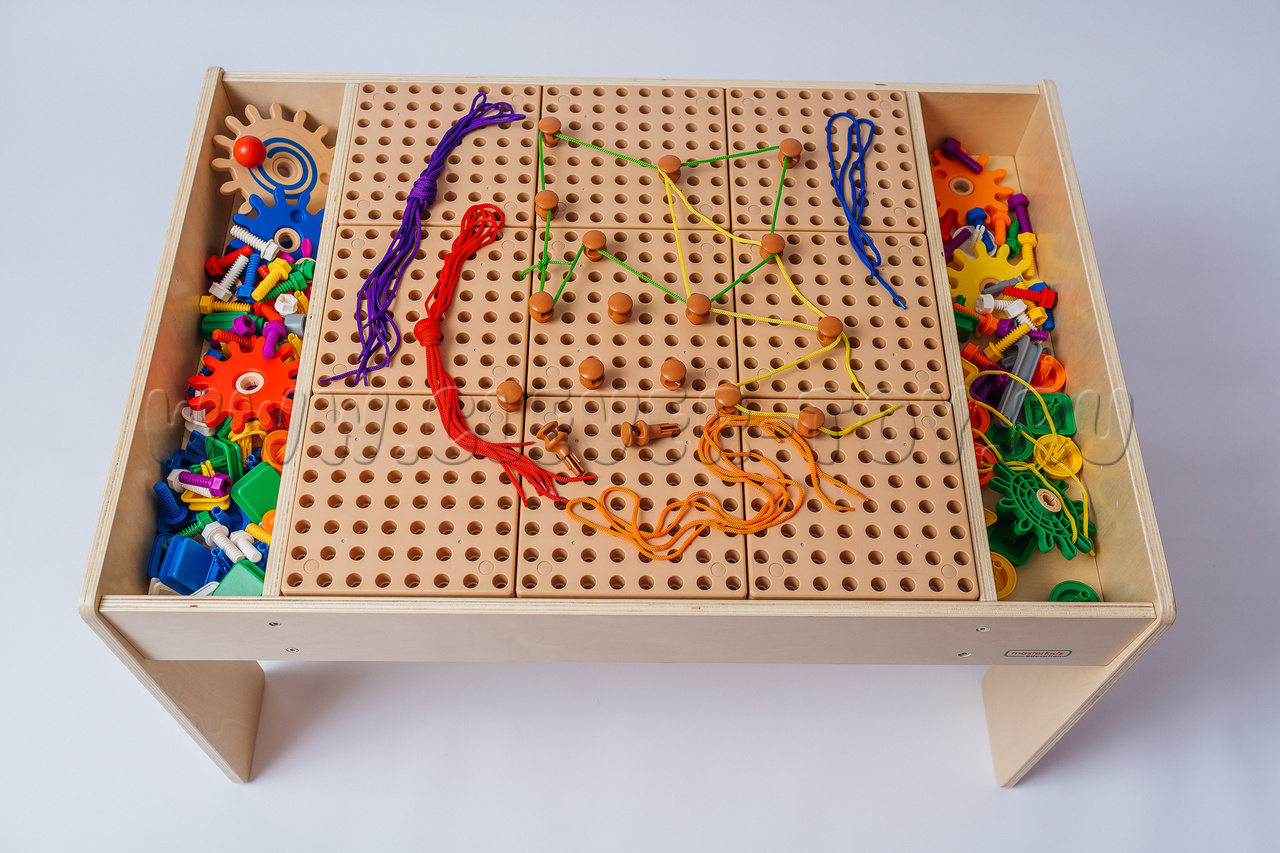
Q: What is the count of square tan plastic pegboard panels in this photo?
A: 9